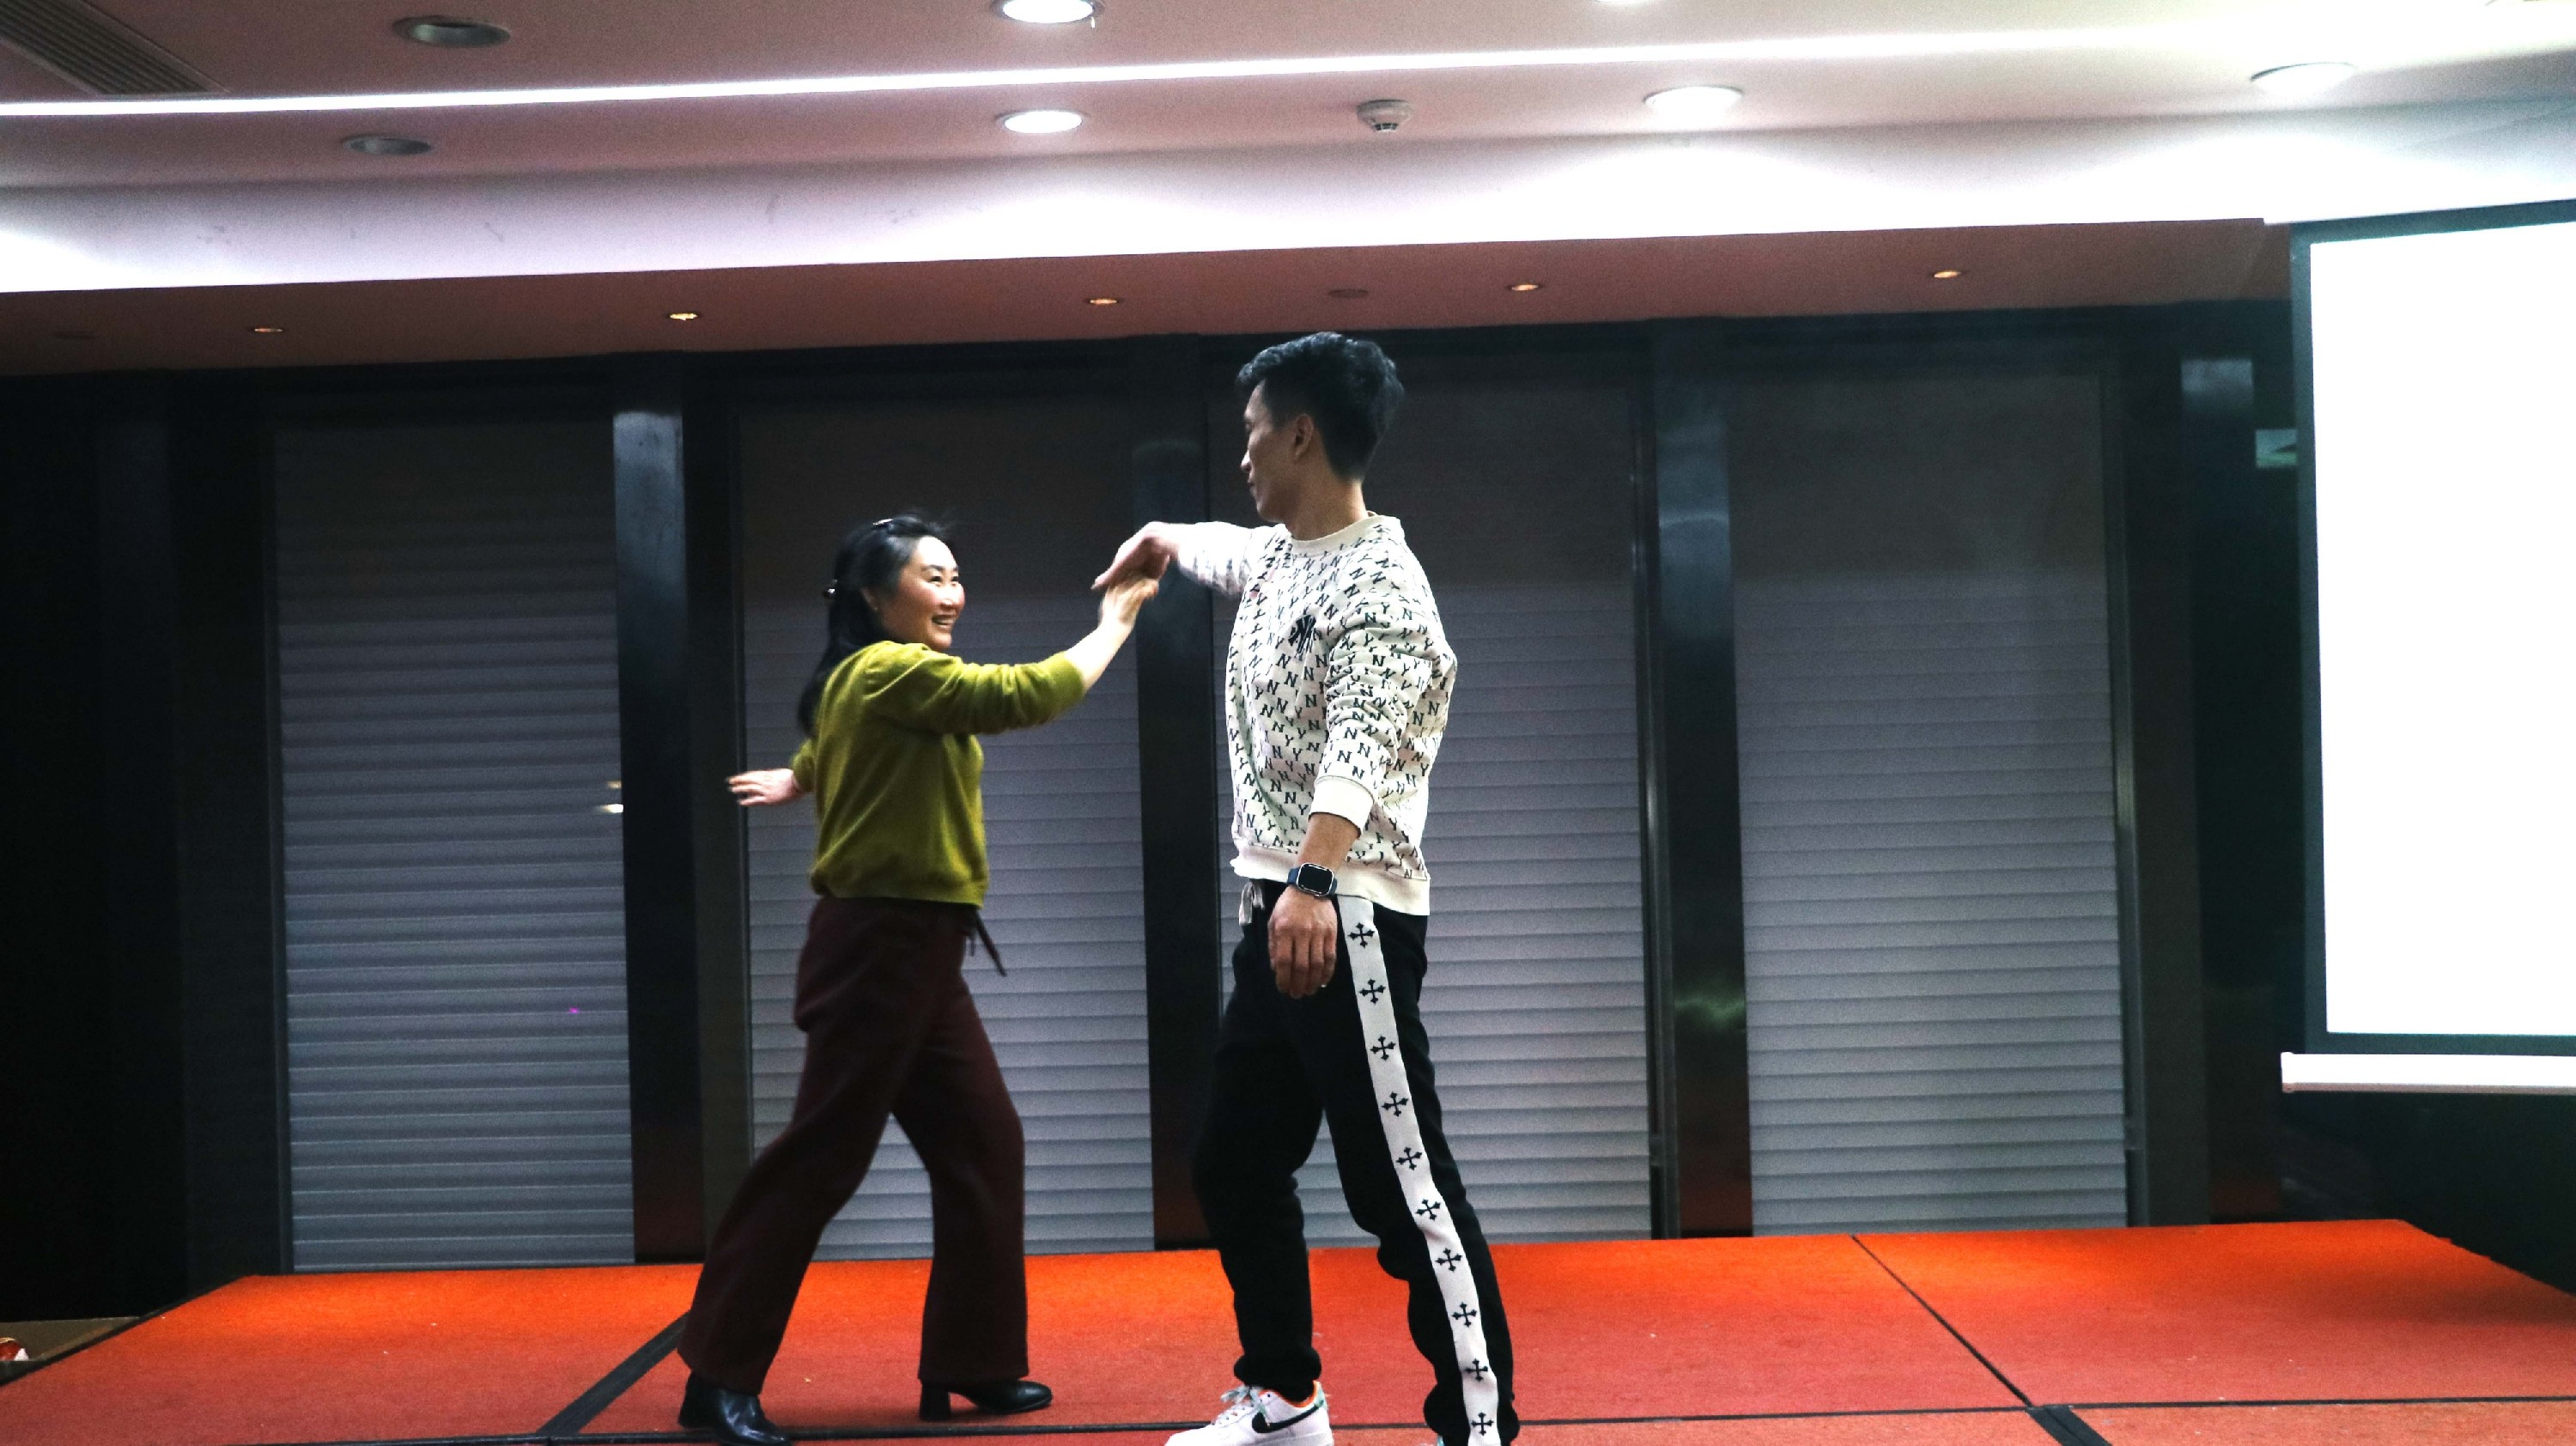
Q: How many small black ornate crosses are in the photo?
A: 10